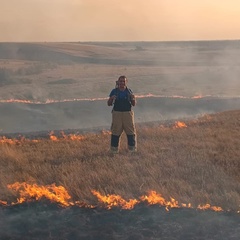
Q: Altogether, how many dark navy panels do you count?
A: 2